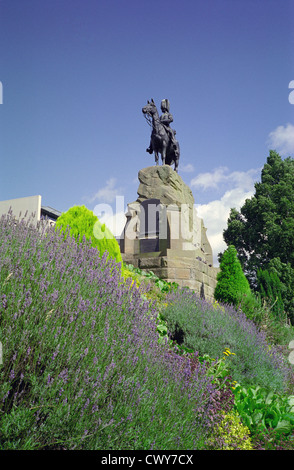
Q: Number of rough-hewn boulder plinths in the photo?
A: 1